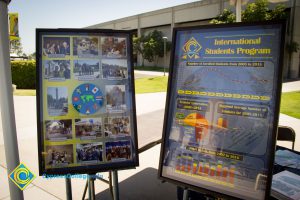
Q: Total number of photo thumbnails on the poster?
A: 14